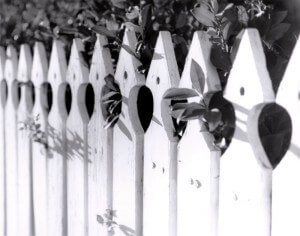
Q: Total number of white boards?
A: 12